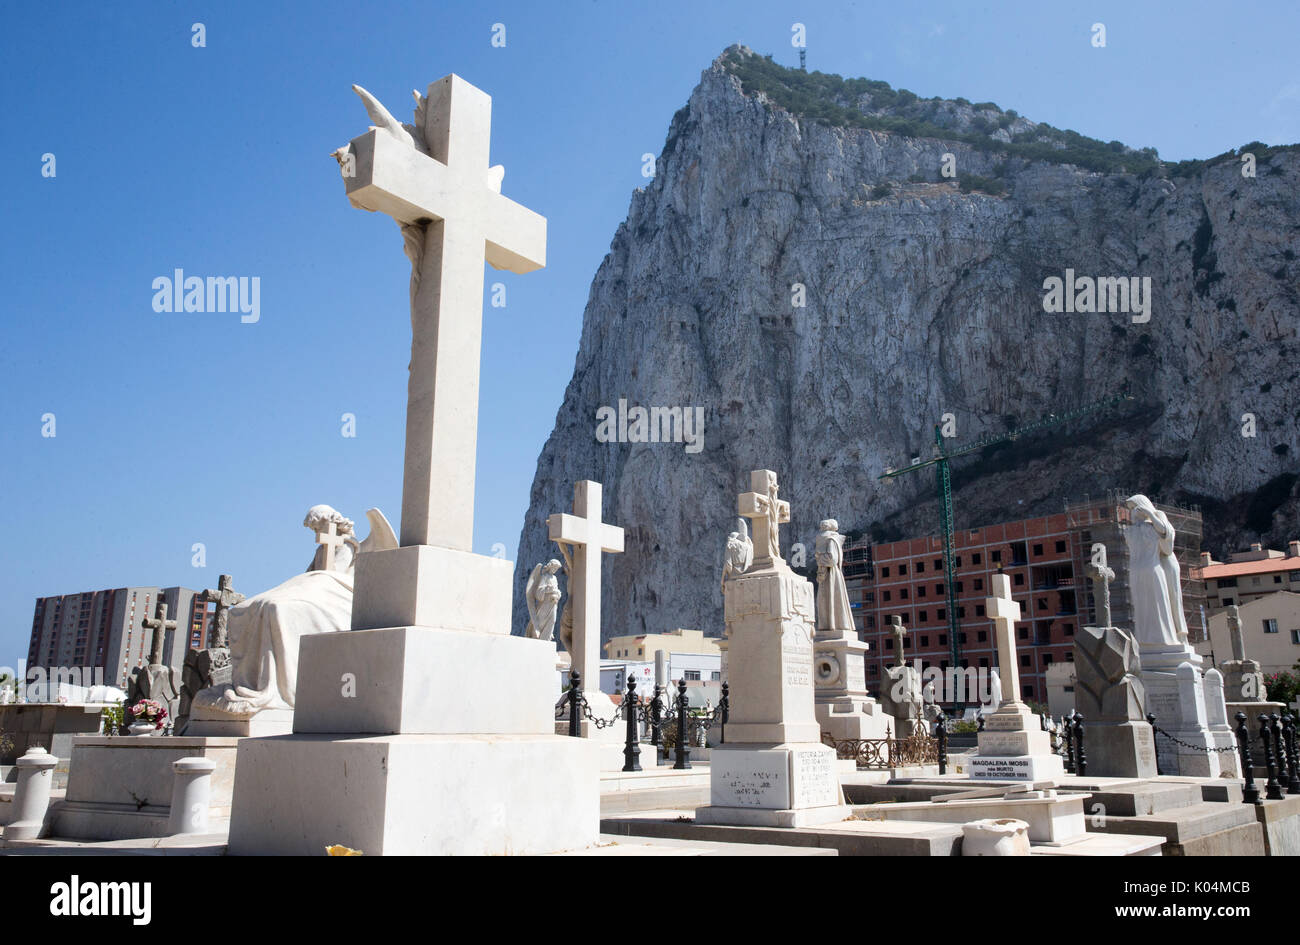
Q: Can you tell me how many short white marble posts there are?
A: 2